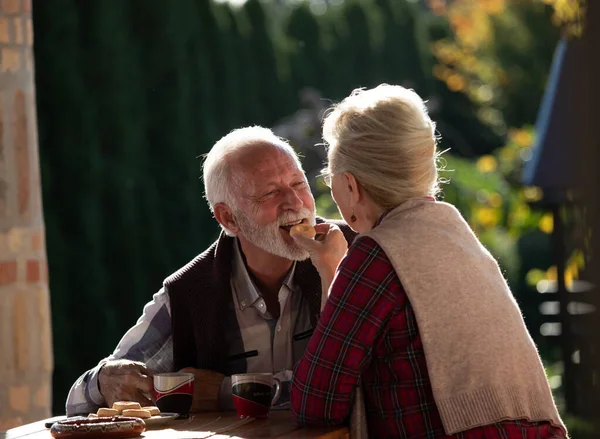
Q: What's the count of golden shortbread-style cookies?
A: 6